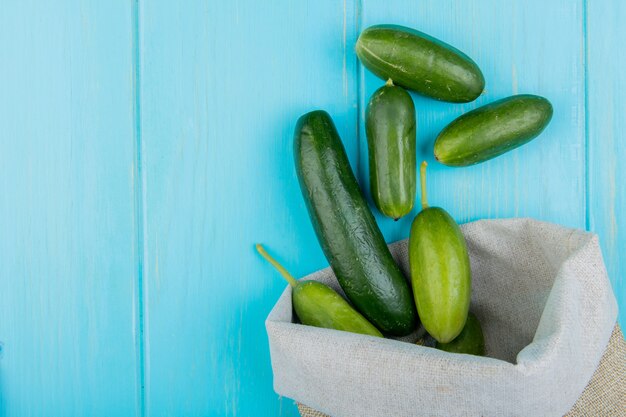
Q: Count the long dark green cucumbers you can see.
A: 1